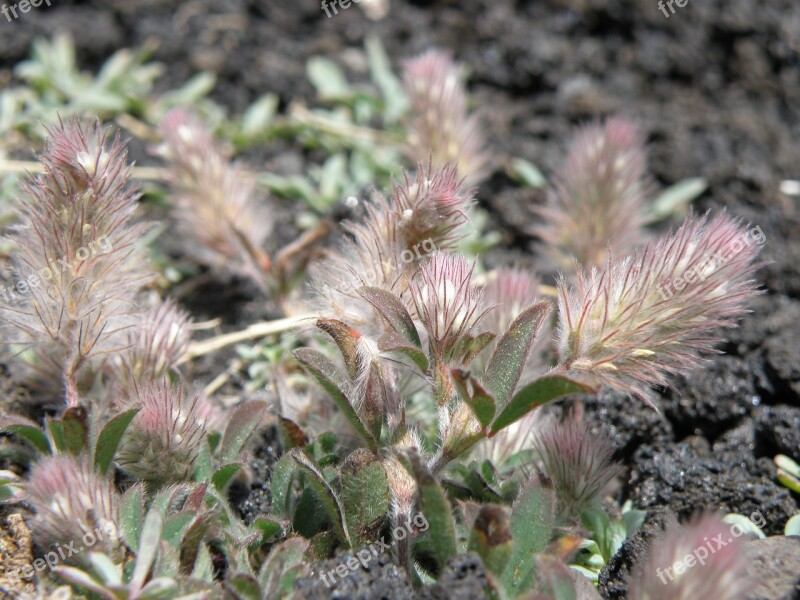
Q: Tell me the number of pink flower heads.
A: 13